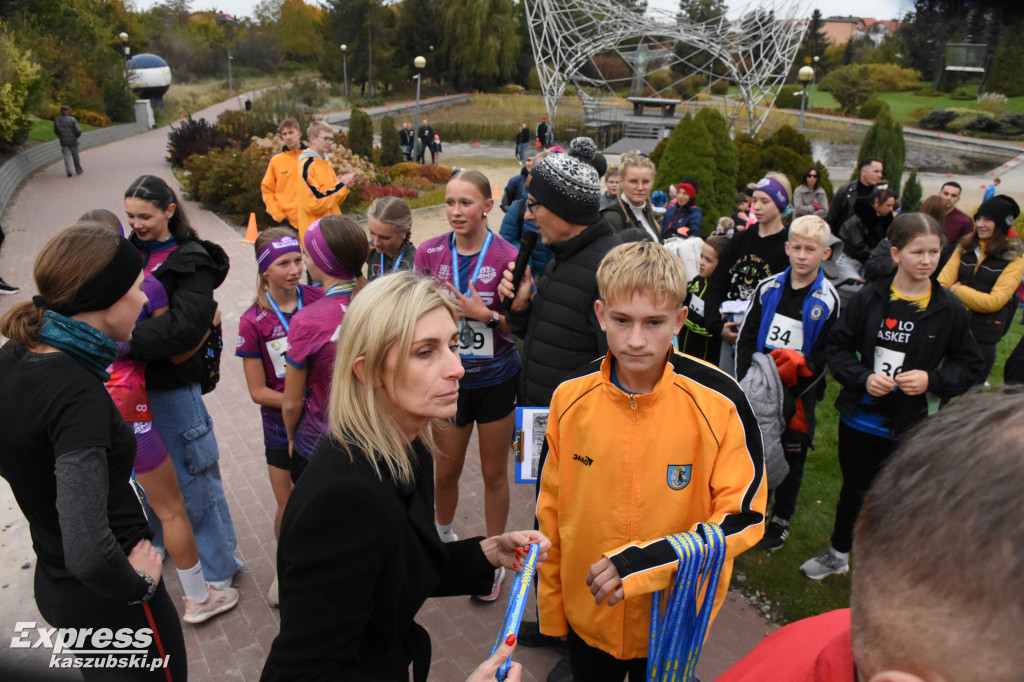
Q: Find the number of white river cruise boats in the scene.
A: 0